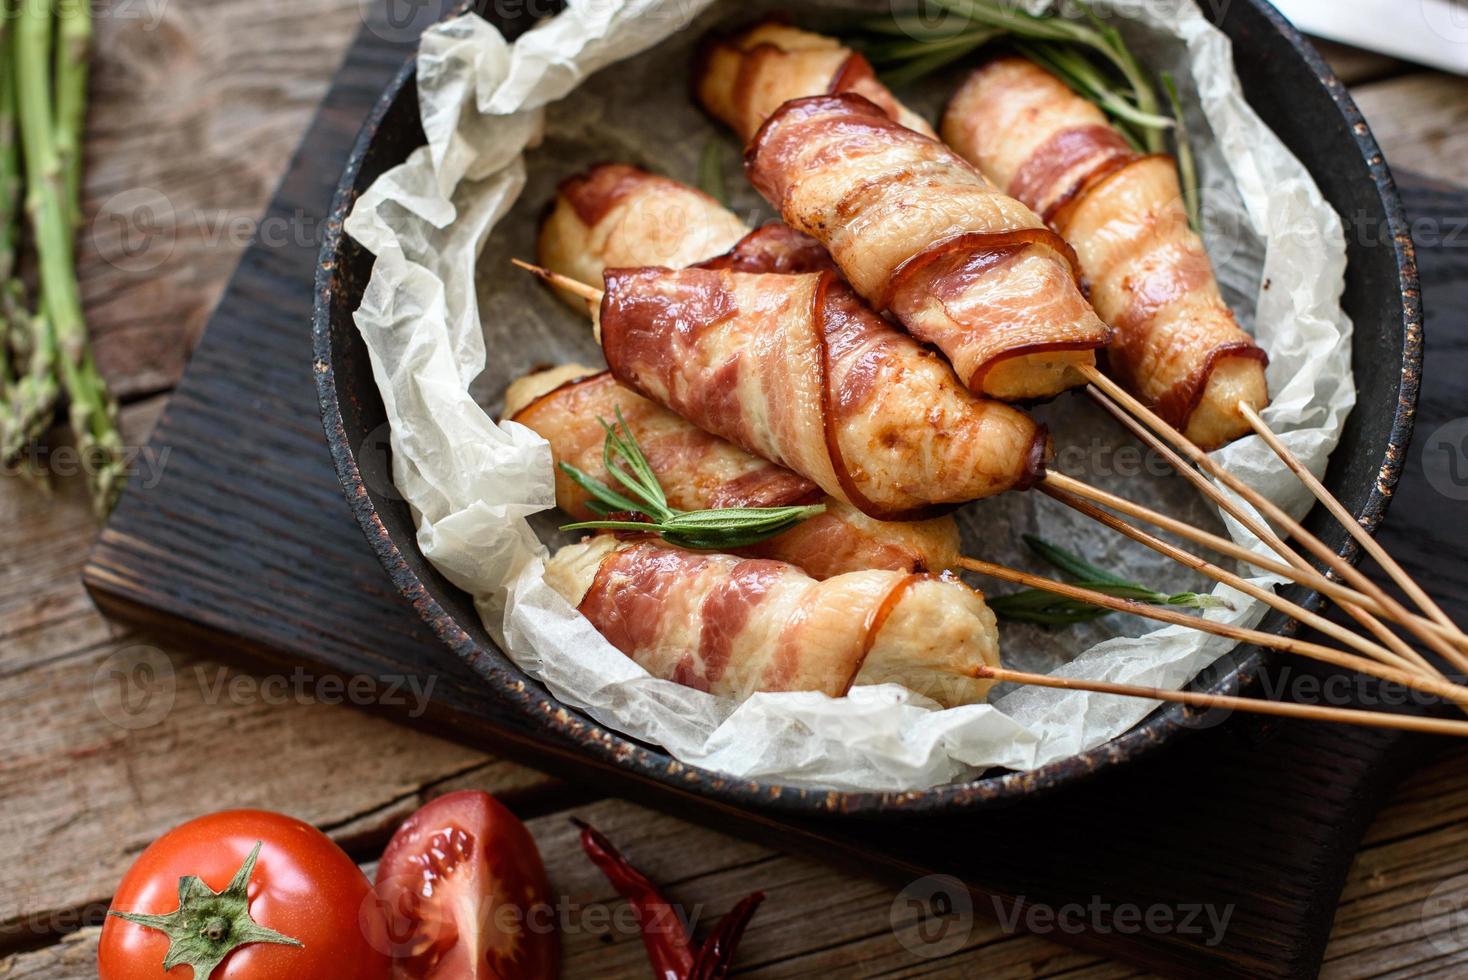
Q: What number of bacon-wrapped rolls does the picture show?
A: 7